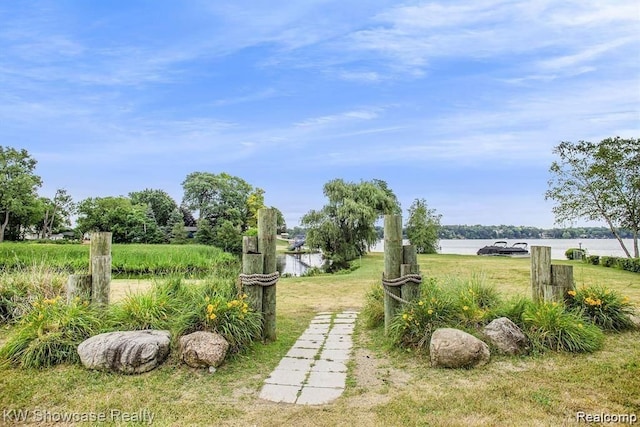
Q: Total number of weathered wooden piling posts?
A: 12